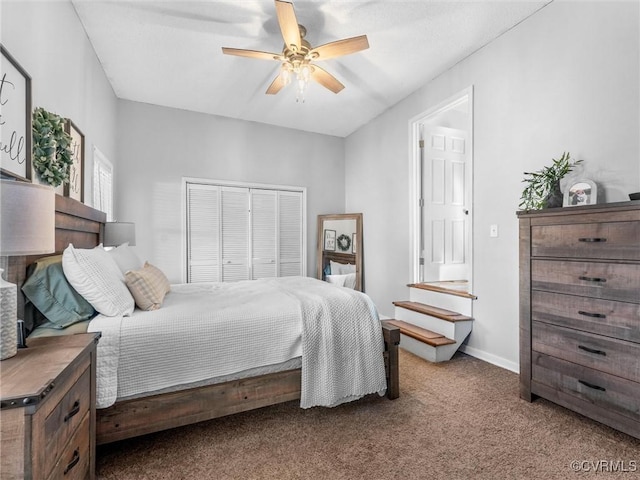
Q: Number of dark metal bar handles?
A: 7